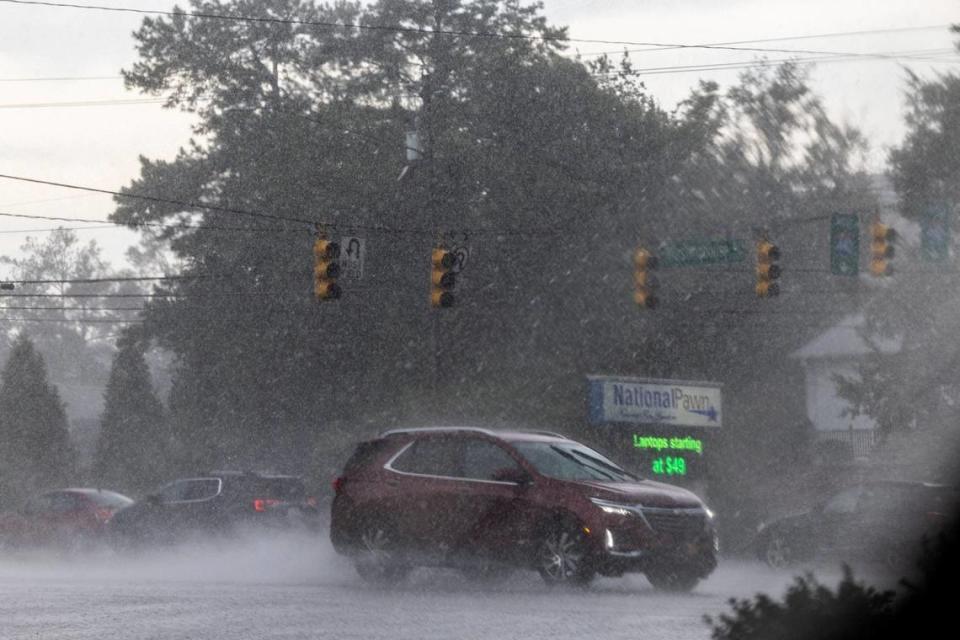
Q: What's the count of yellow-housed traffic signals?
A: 5